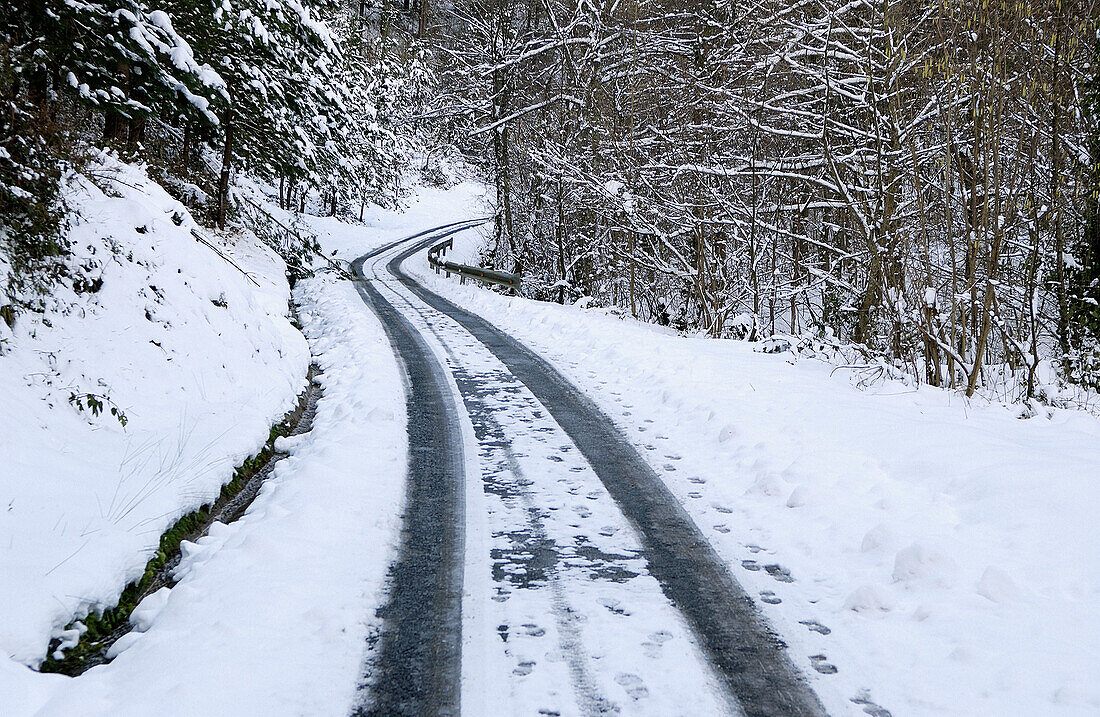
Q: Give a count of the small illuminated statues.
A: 0